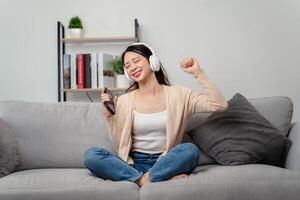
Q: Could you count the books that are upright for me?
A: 6